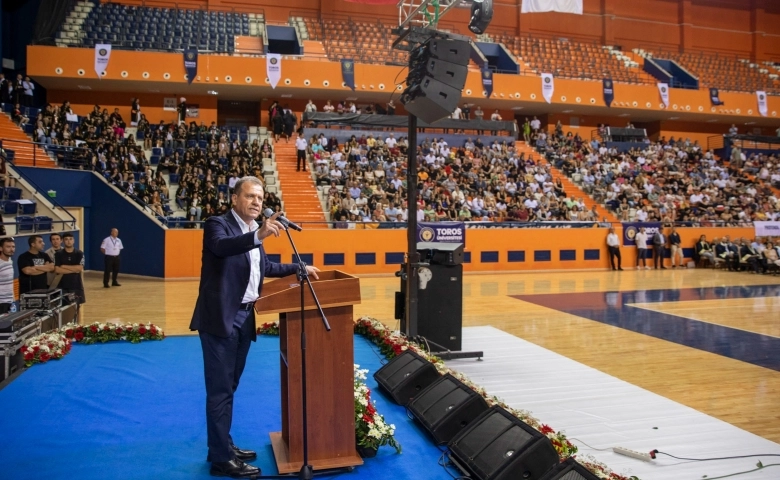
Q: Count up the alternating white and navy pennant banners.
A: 10